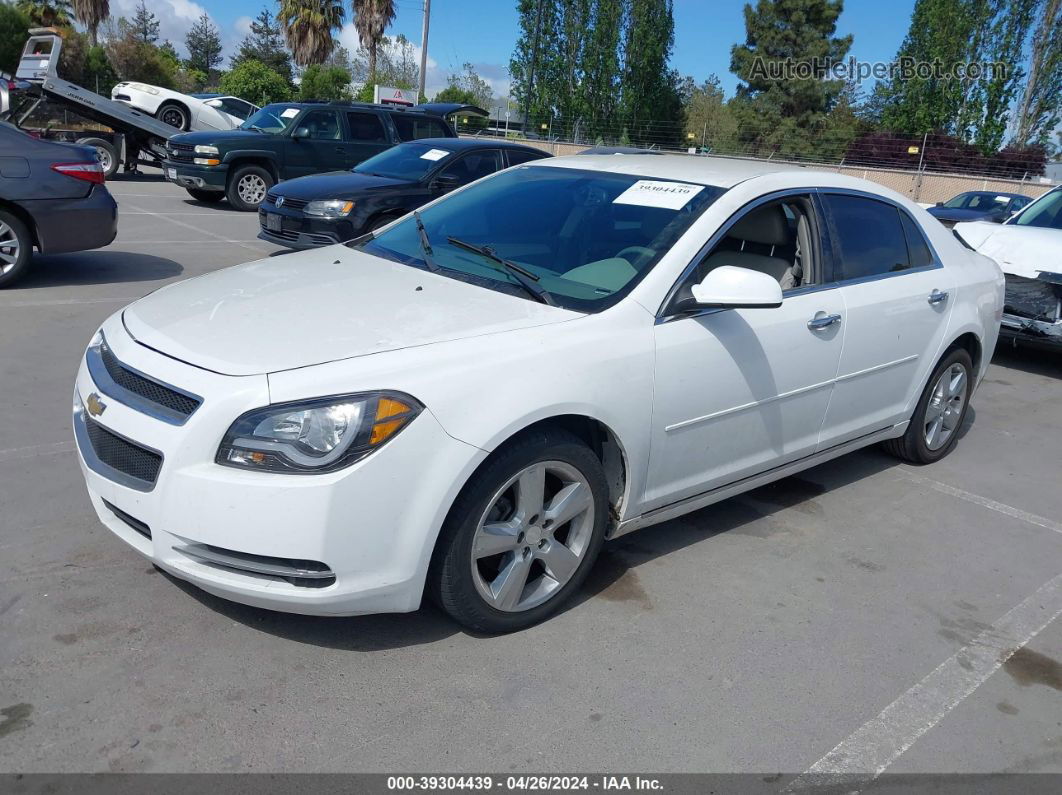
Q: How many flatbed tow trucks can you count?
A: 1